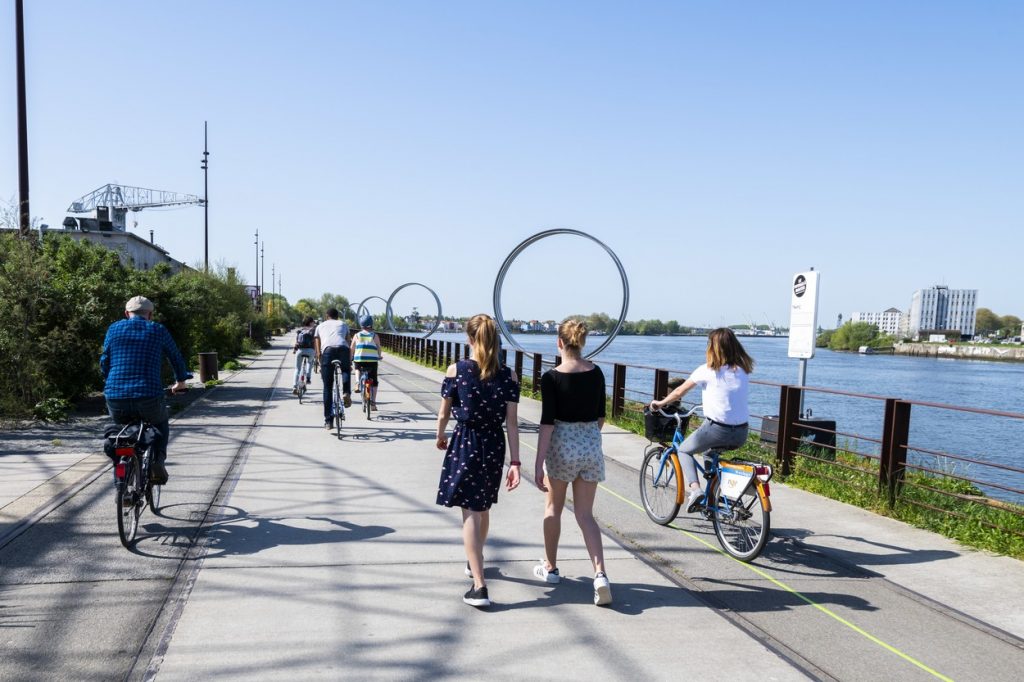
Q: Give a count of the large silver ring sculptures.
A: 4